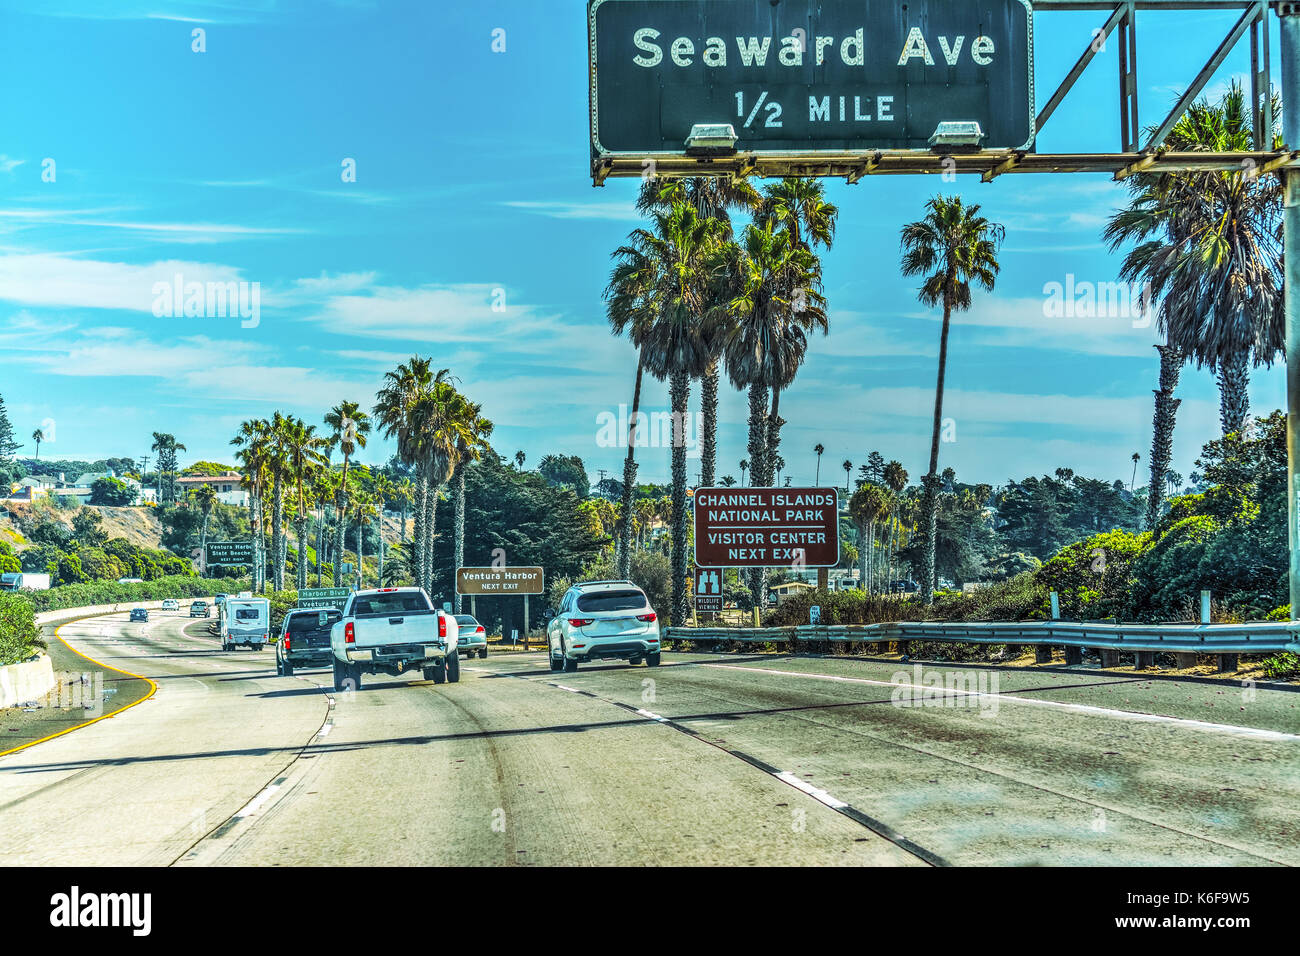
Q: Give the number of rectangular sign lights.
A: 2